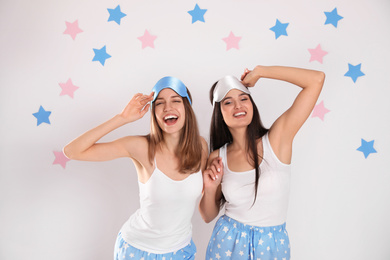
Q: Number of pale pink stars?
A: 7